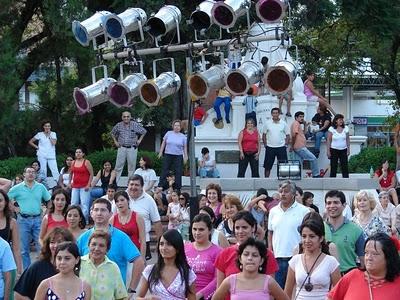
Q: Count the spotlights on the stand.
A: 12